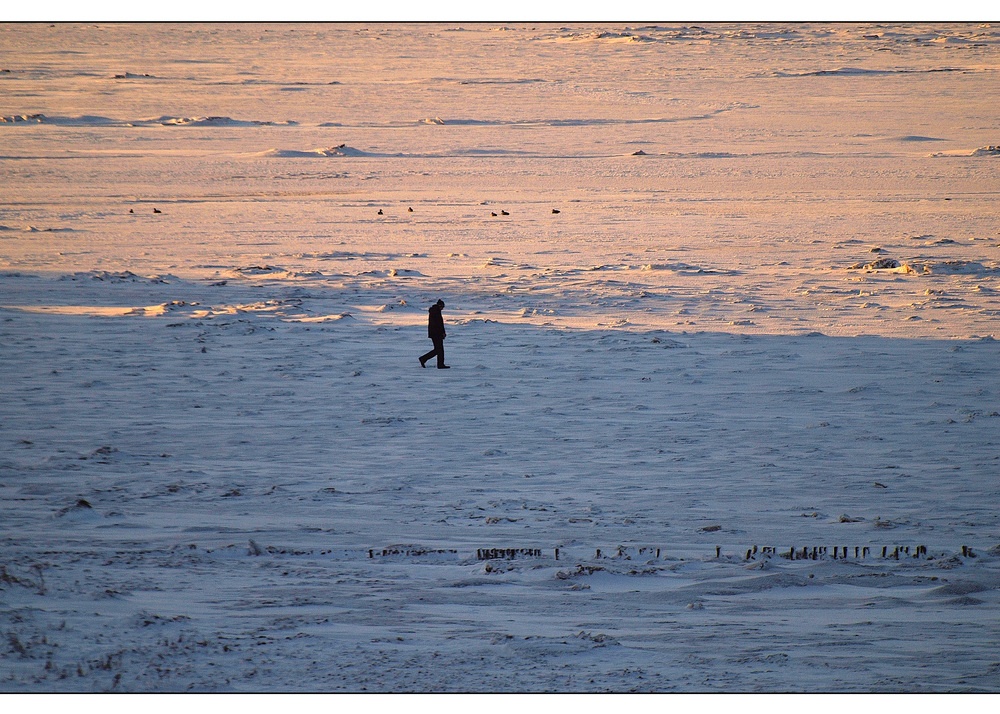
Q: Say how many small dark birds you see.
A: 7